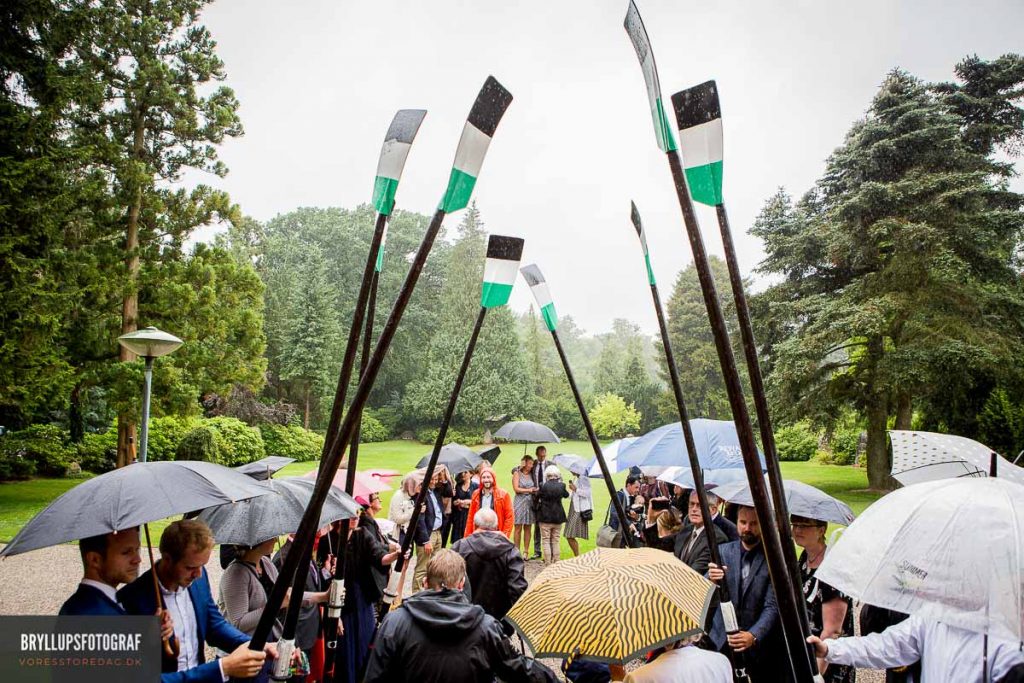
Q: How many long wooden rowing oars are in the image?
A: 8